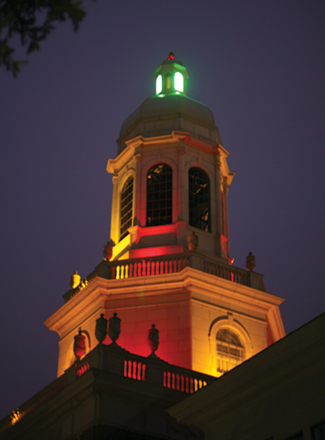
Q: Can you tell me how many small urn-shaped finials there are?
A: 8